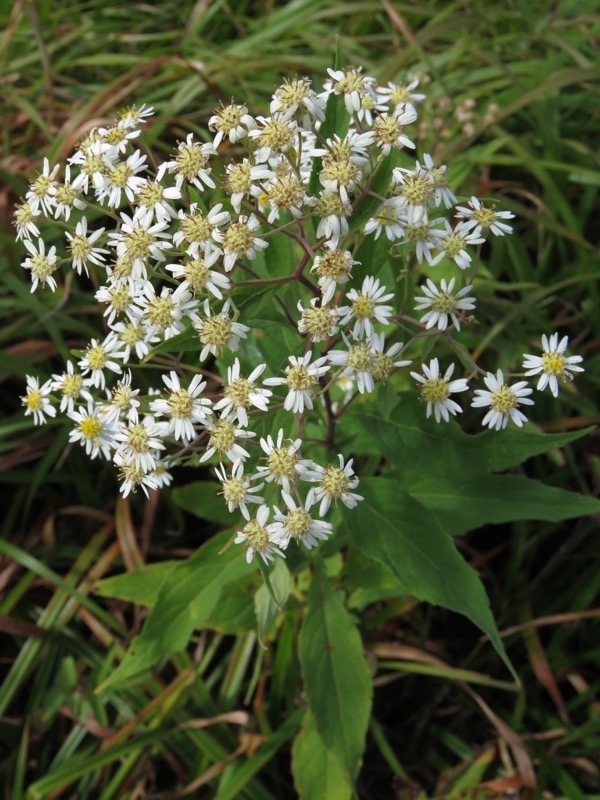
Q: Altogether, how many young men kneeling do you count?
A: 0